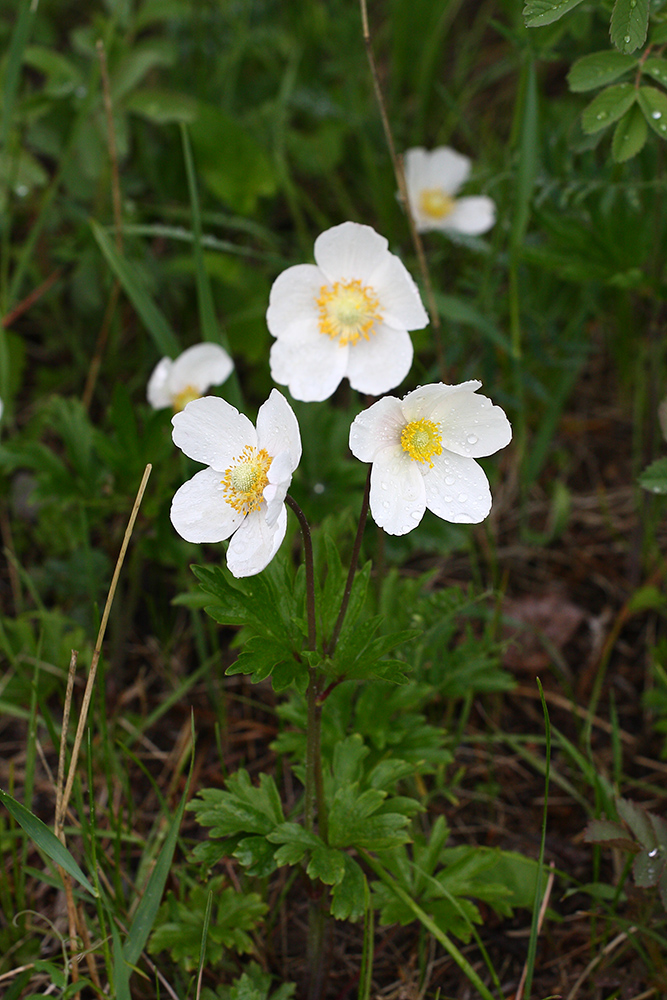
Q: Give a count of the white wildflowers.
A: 5